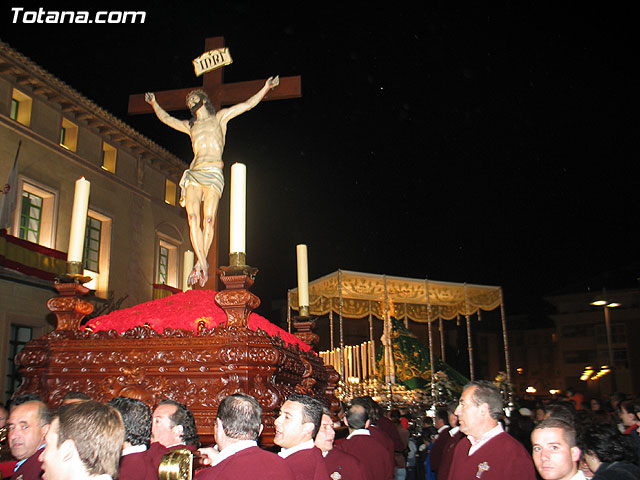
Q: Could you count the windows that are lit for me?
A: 7